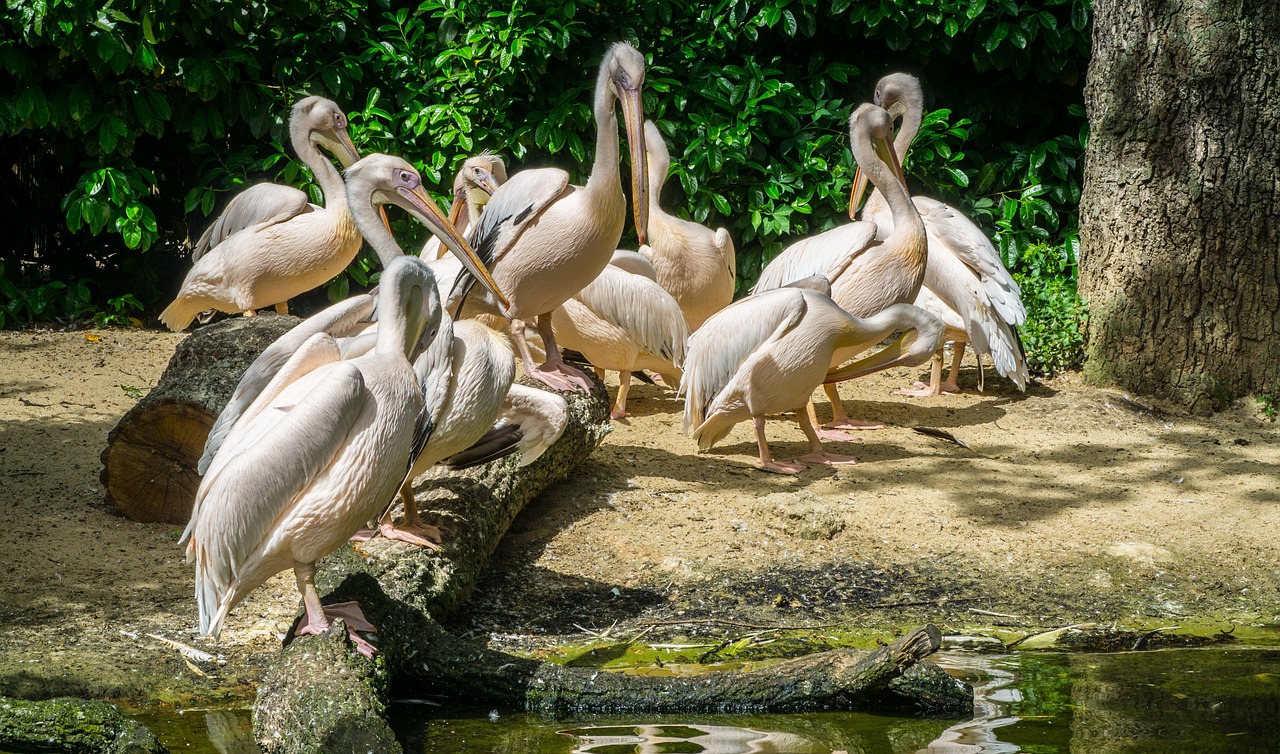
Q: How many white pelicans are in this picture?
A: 11